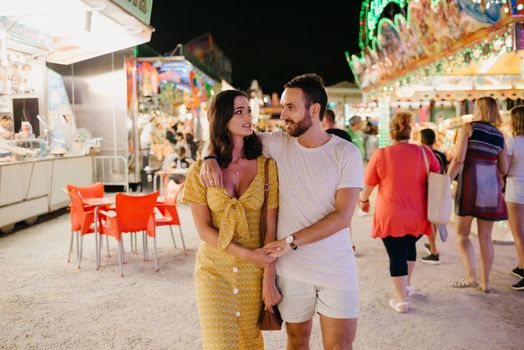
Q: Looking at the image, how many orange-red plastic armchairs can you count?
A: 4